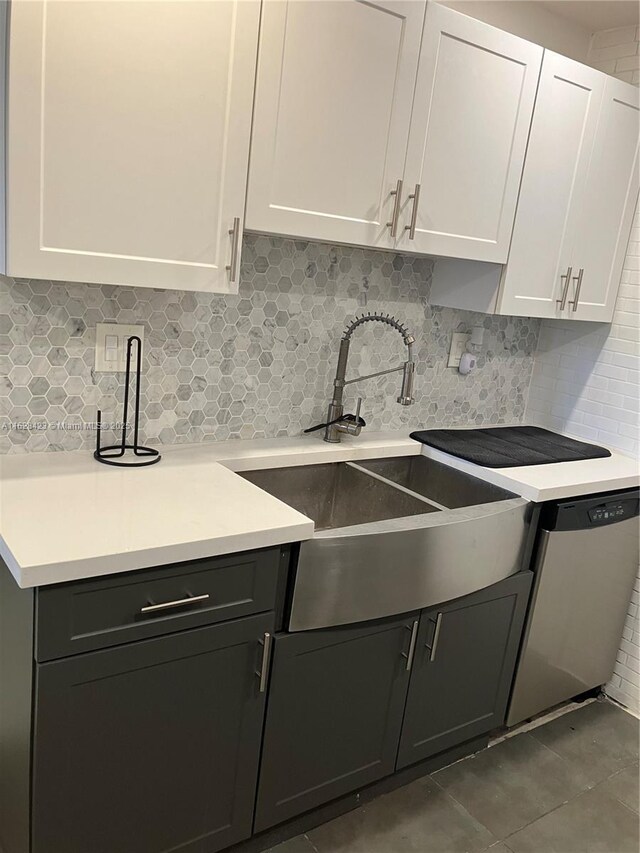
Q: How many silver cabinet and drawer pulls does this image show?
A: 9